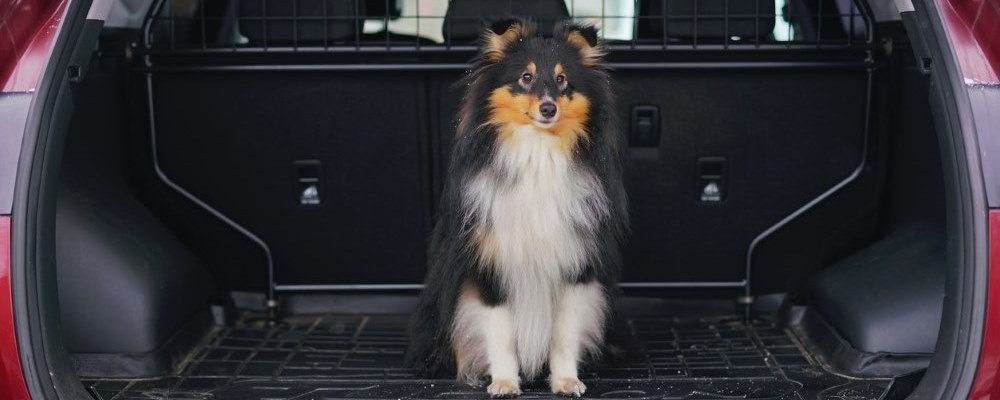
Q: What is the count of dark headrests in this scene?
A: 3